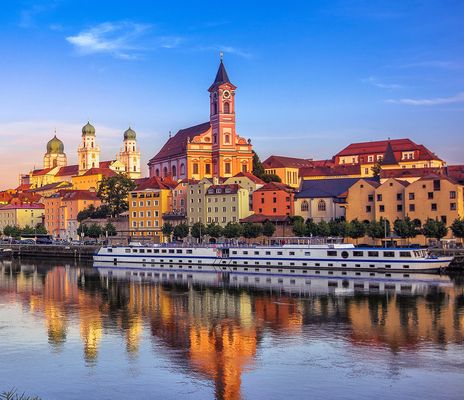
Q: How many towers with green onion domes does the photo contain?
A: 3